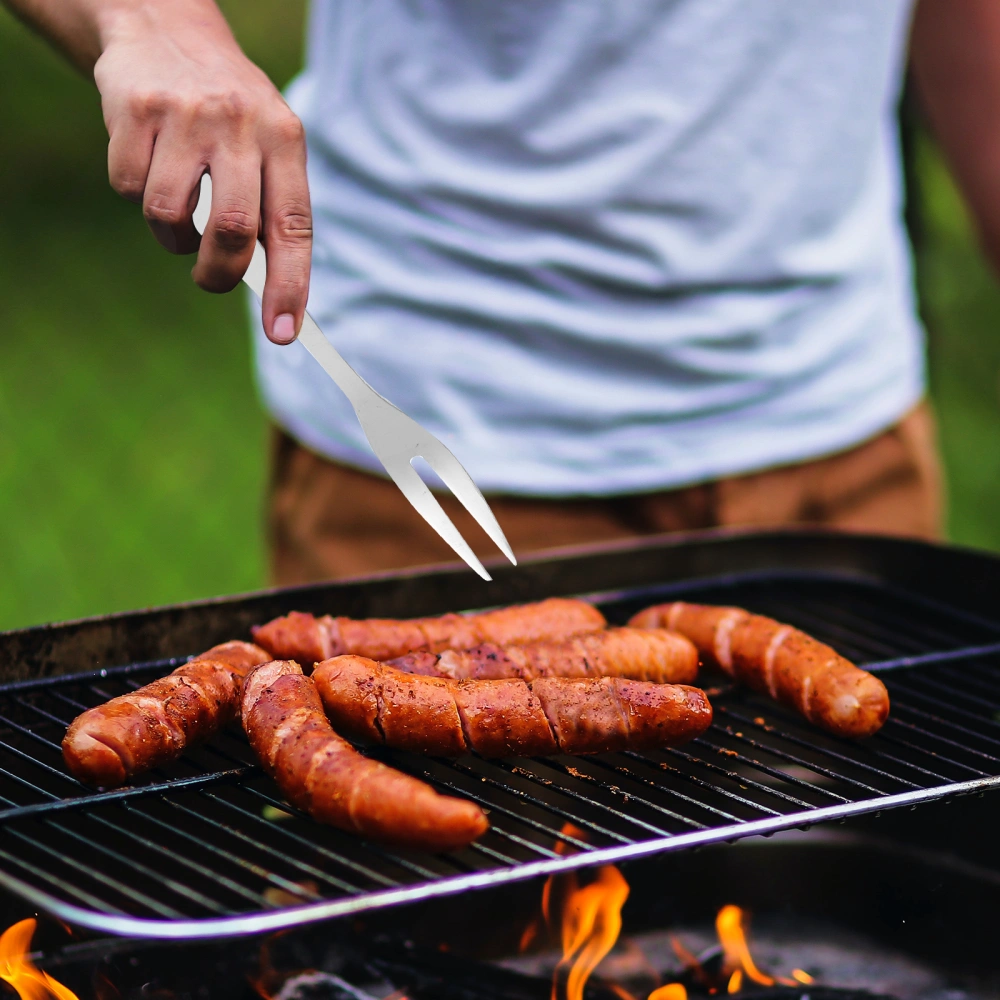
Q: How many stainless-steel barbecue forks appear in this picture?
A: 1